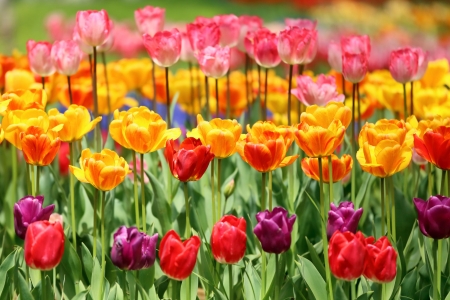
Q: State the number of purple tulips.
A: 5